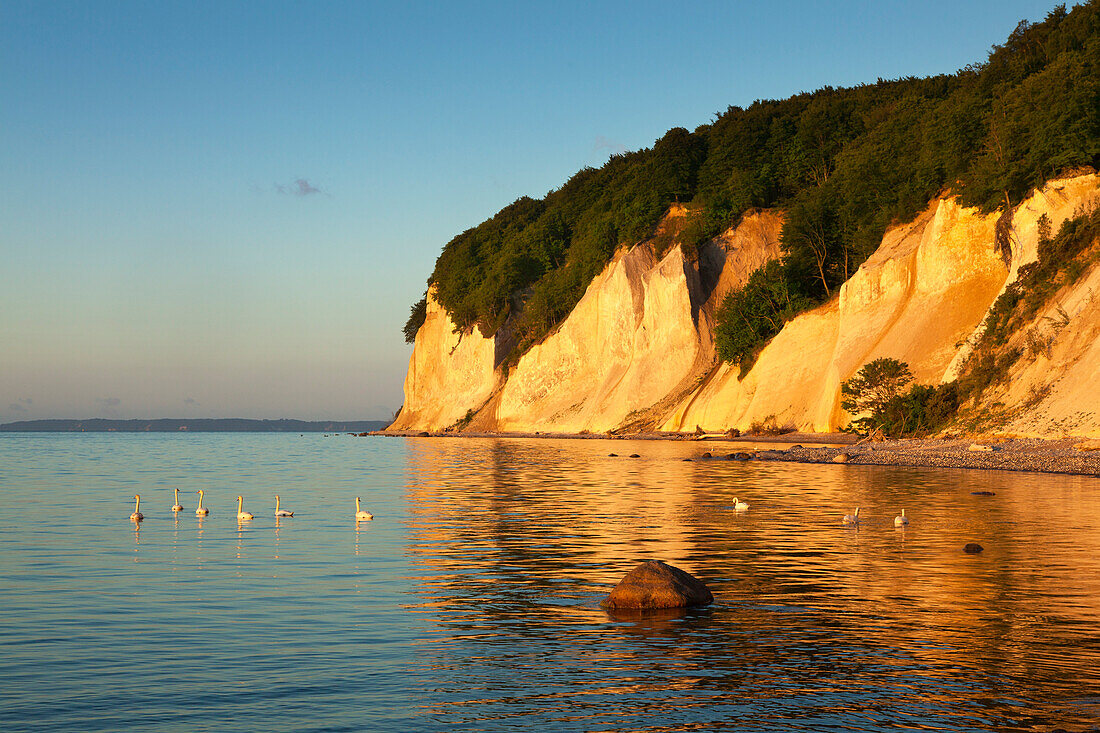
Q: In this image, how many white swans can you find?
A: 9